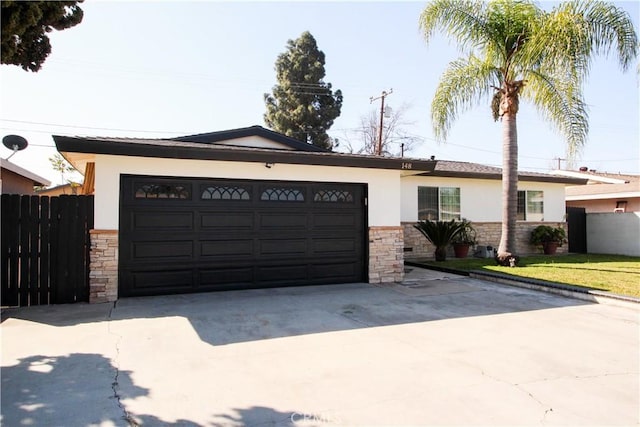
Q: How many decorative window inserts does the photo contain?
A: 4